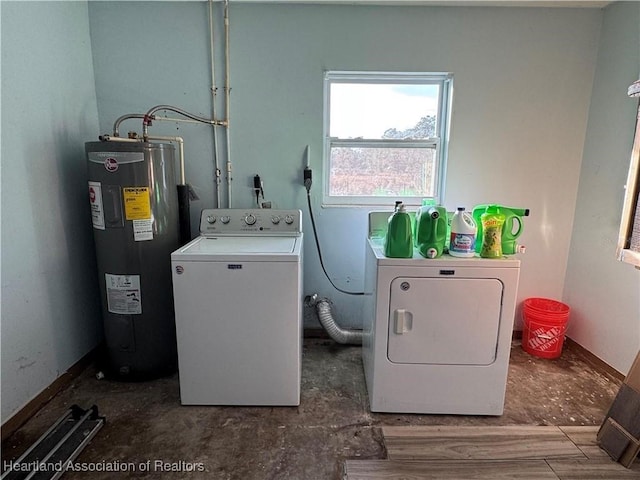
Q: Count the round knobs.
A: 5